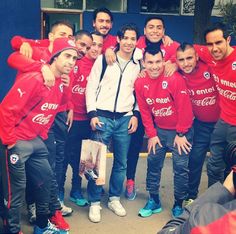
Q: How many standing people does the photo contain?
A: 10